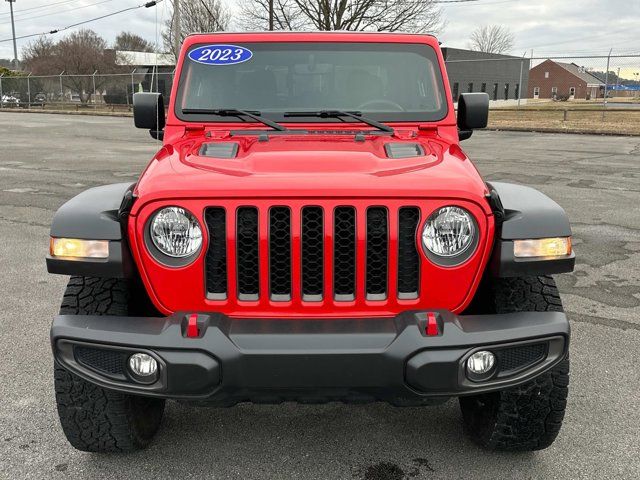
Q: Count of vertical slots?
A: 7